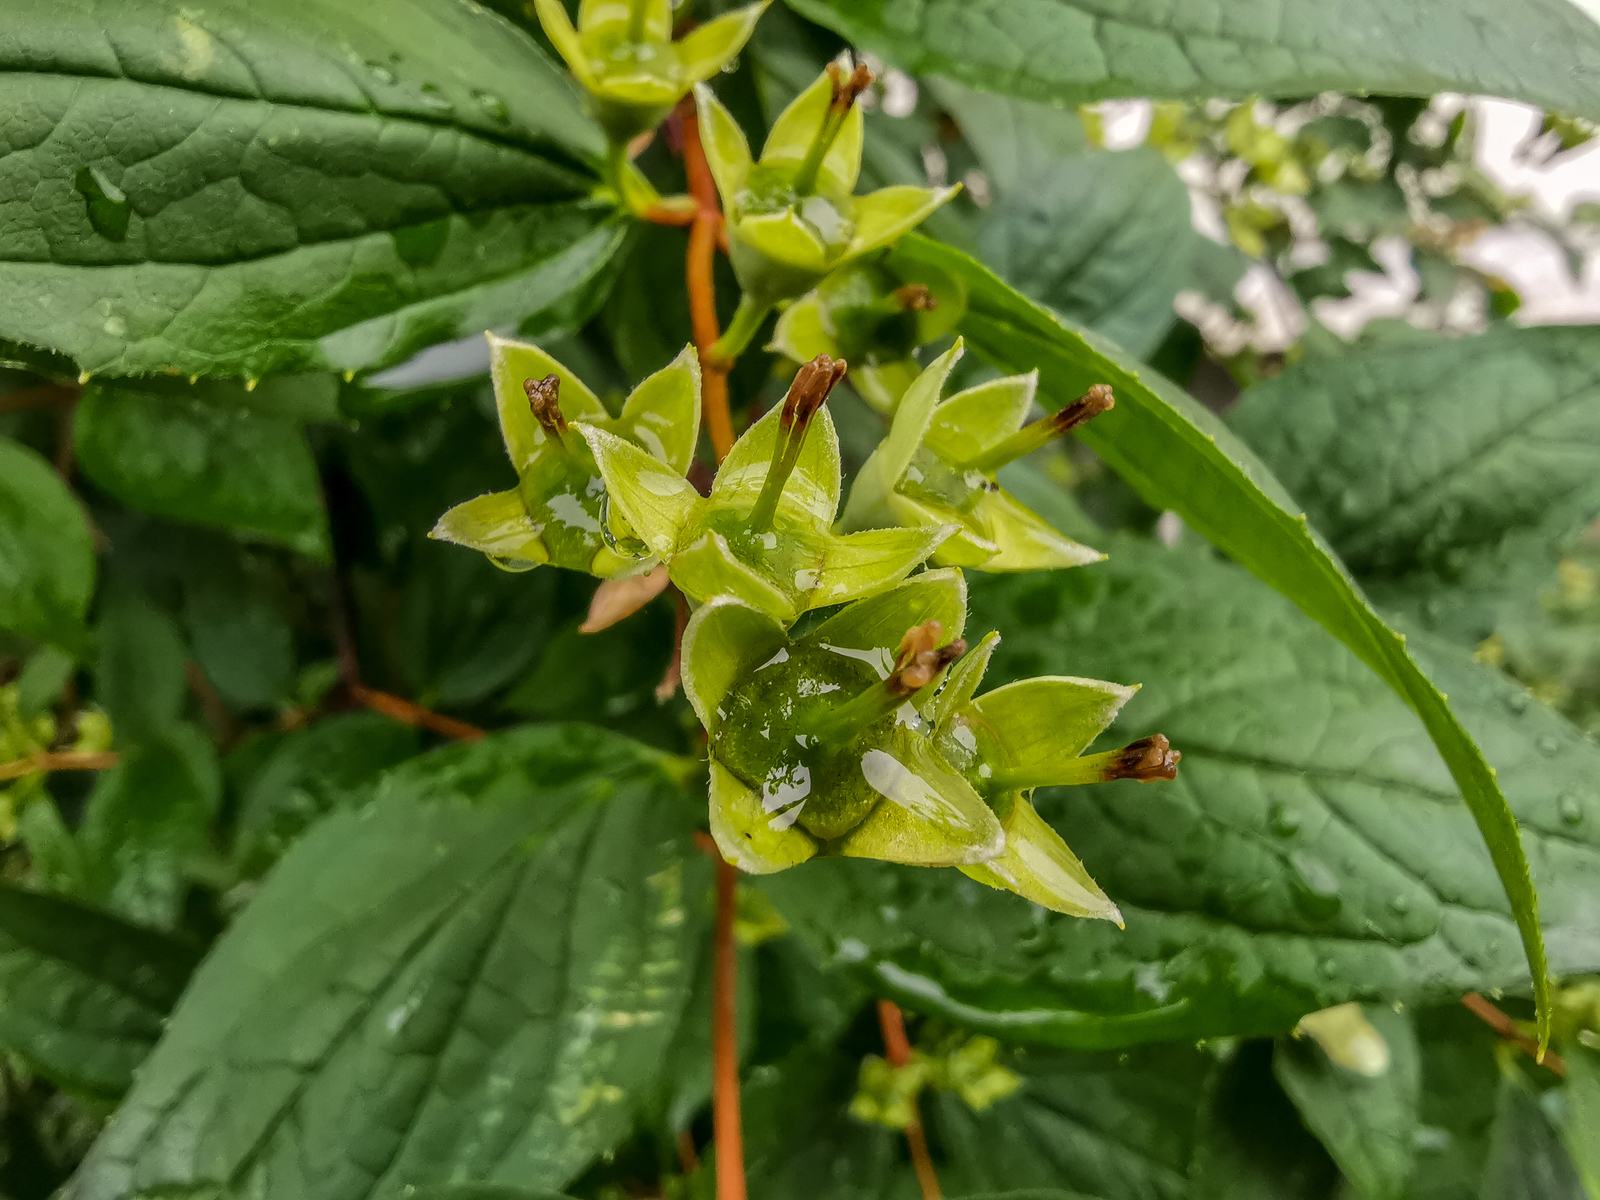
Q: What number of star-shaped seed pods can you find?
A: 8